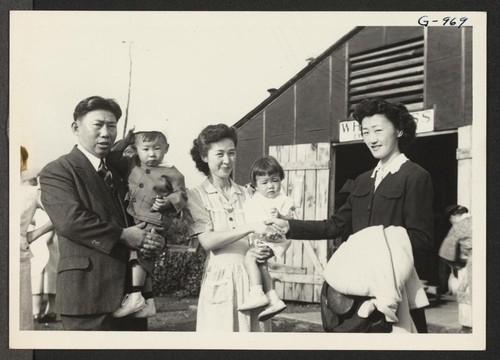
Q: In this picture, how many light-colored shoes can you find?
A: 4